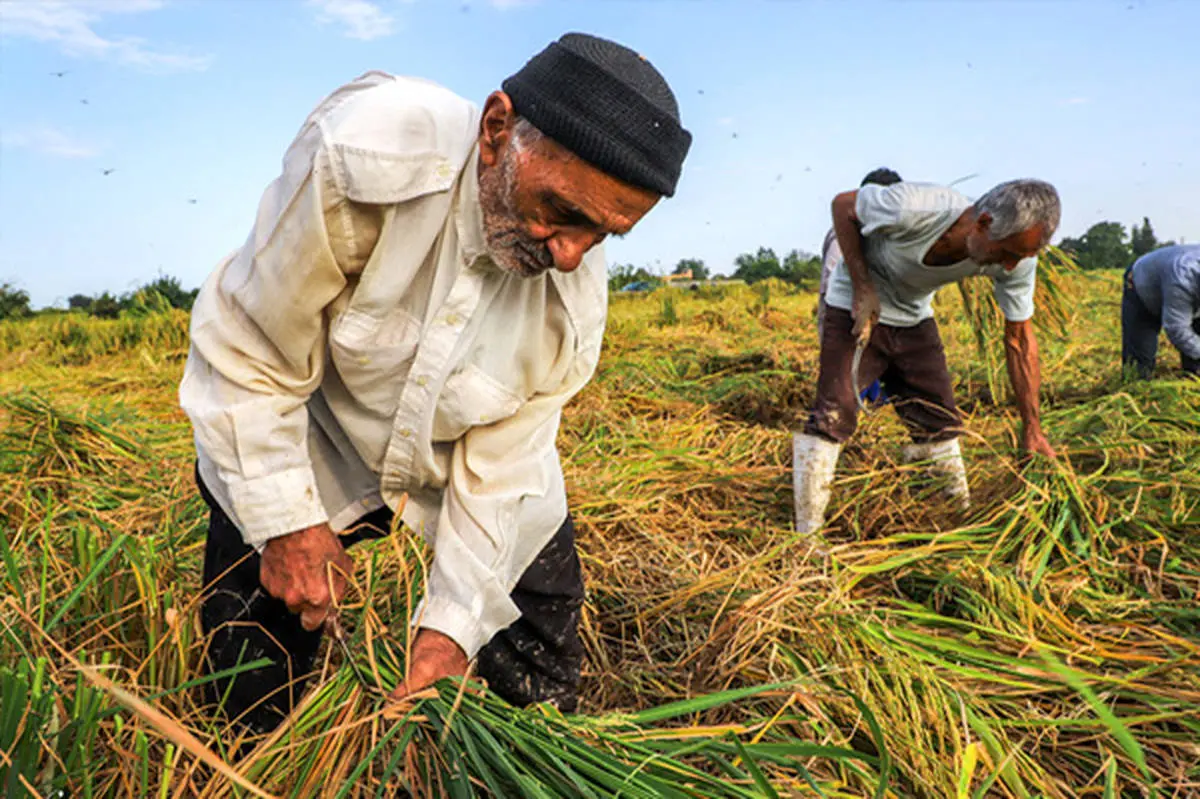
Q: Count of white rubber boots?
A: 2